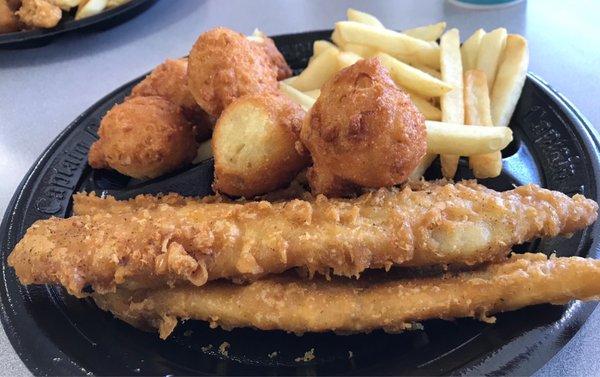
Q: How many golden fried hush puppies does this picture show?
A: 6